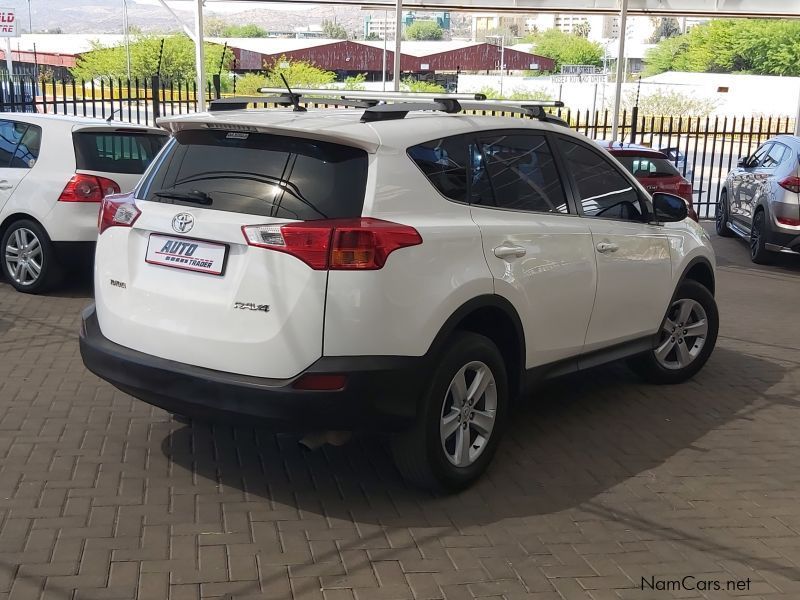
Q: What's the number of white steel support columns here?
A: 3